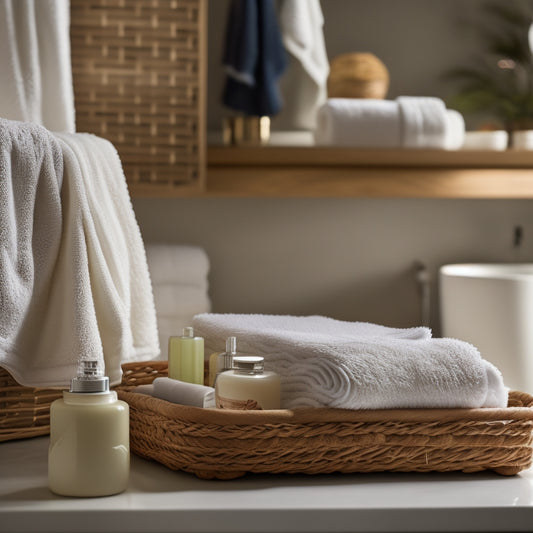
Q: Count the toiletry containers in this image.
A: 4